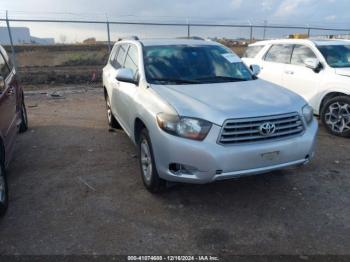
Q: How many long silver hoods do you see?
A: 1